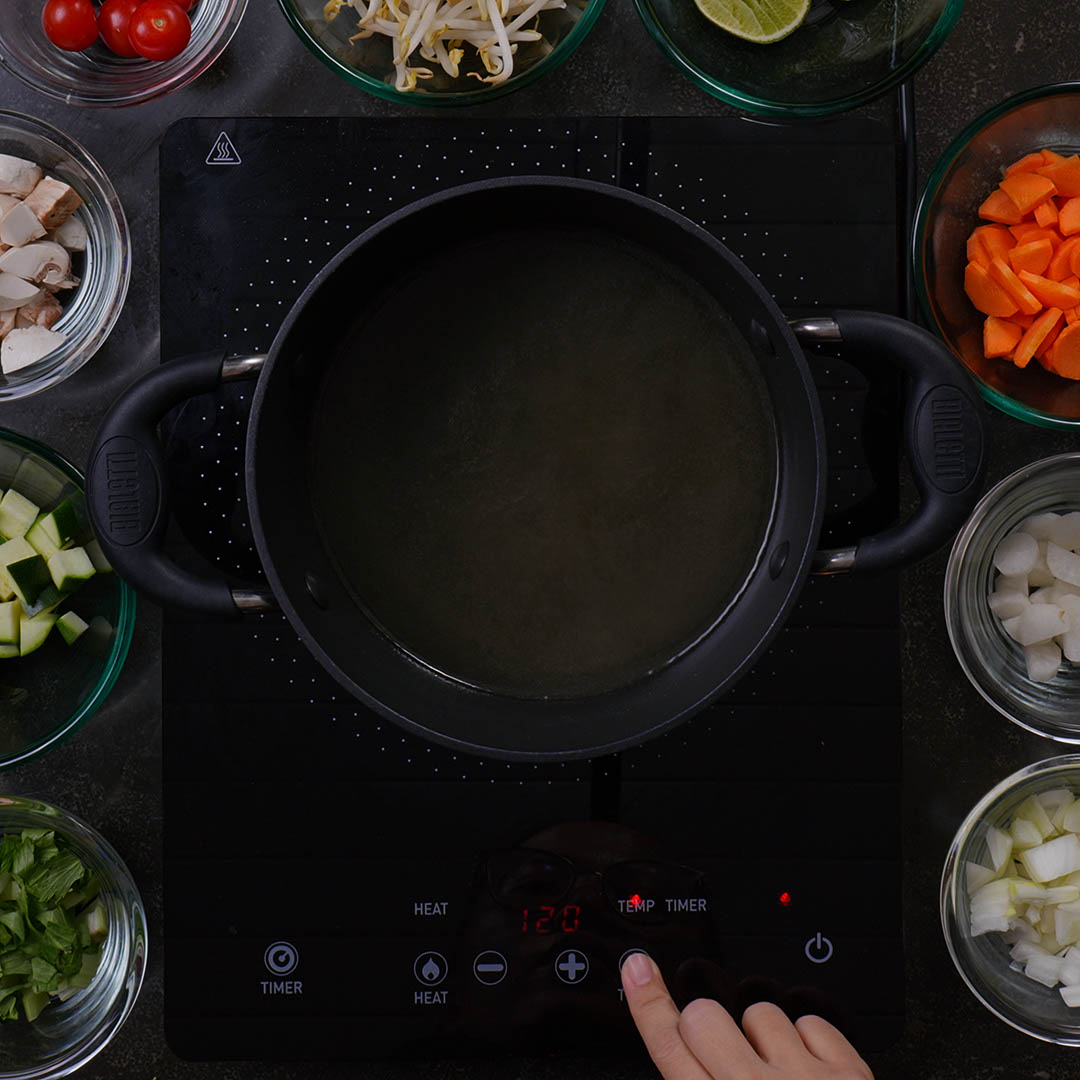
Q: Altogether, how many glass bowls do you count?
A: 9